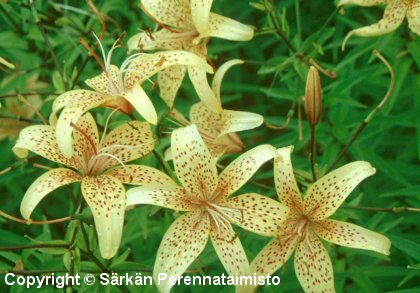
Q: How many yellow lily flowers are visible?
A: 7